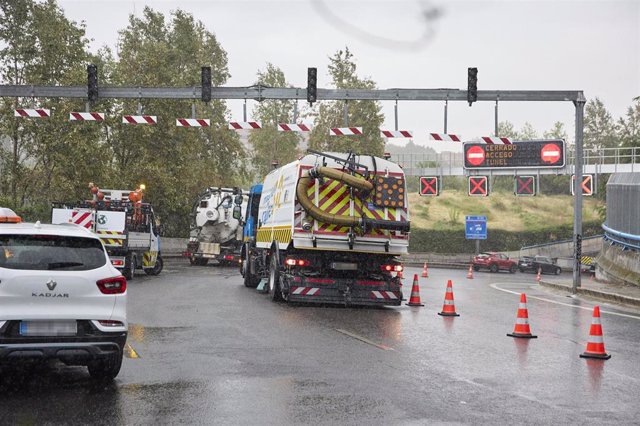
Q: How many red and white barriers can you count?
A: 10